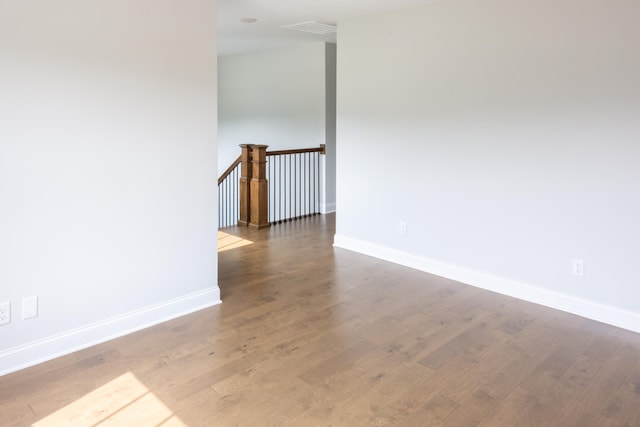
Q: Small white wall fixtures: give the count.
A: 4